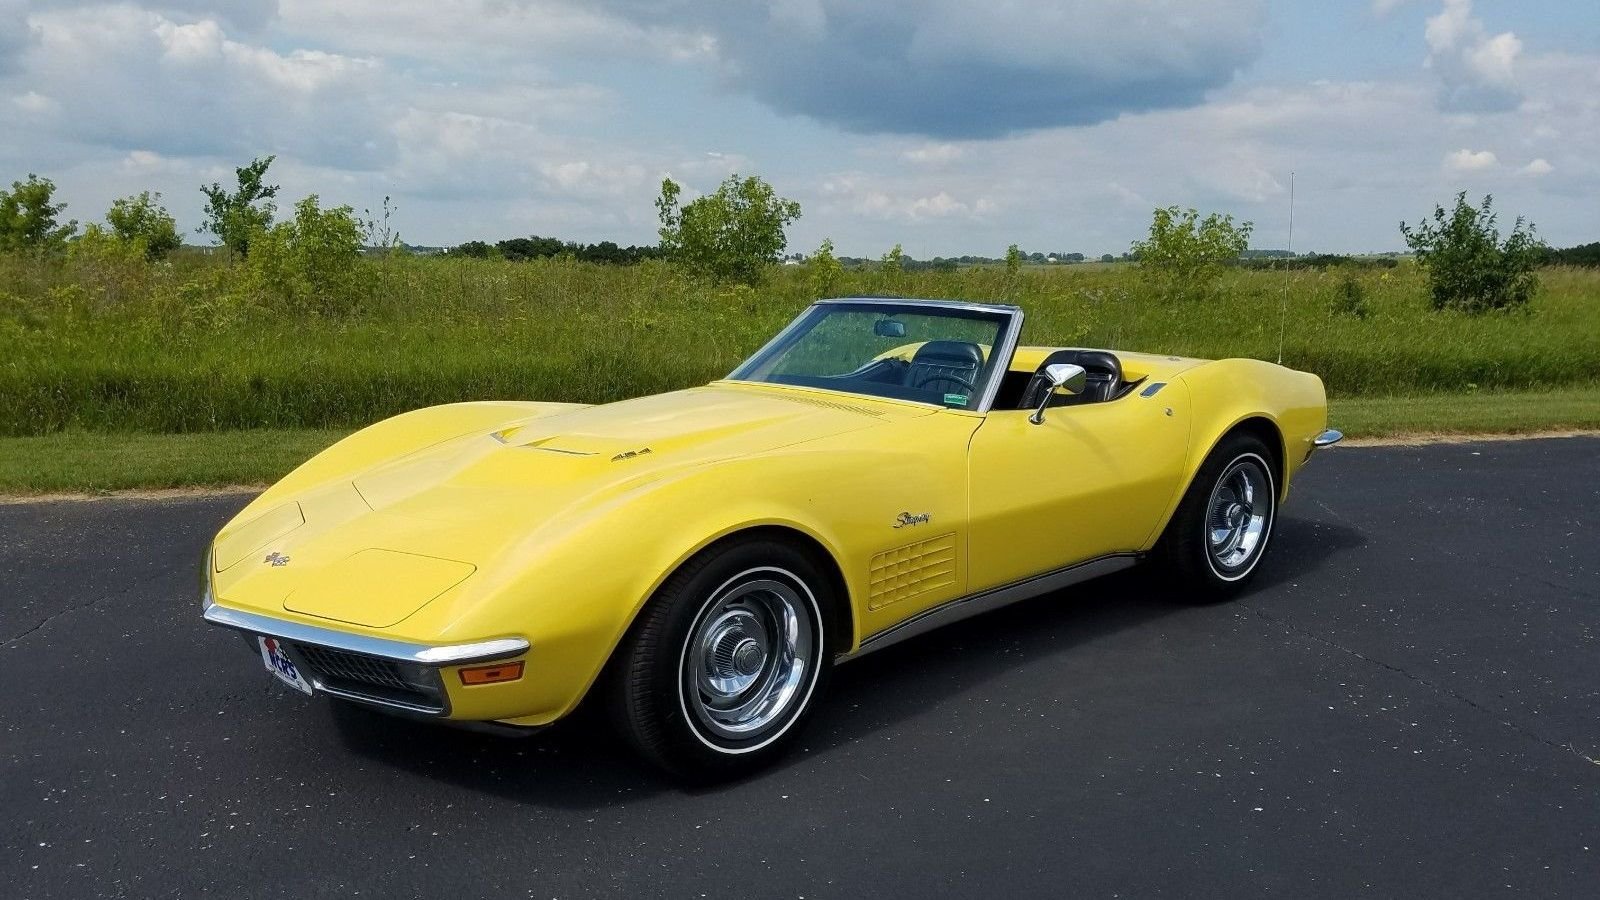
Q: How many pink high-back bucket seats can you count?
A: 0